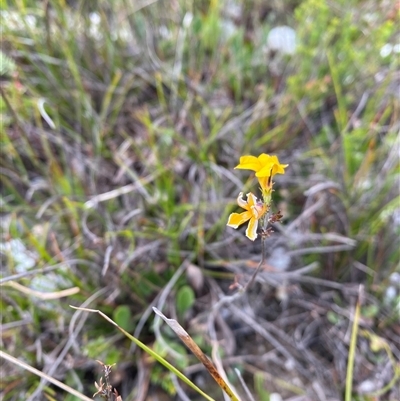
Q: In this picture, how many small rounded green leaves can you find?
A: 2